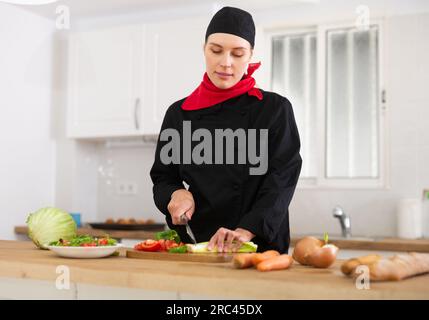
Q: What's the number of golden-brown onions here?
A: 2